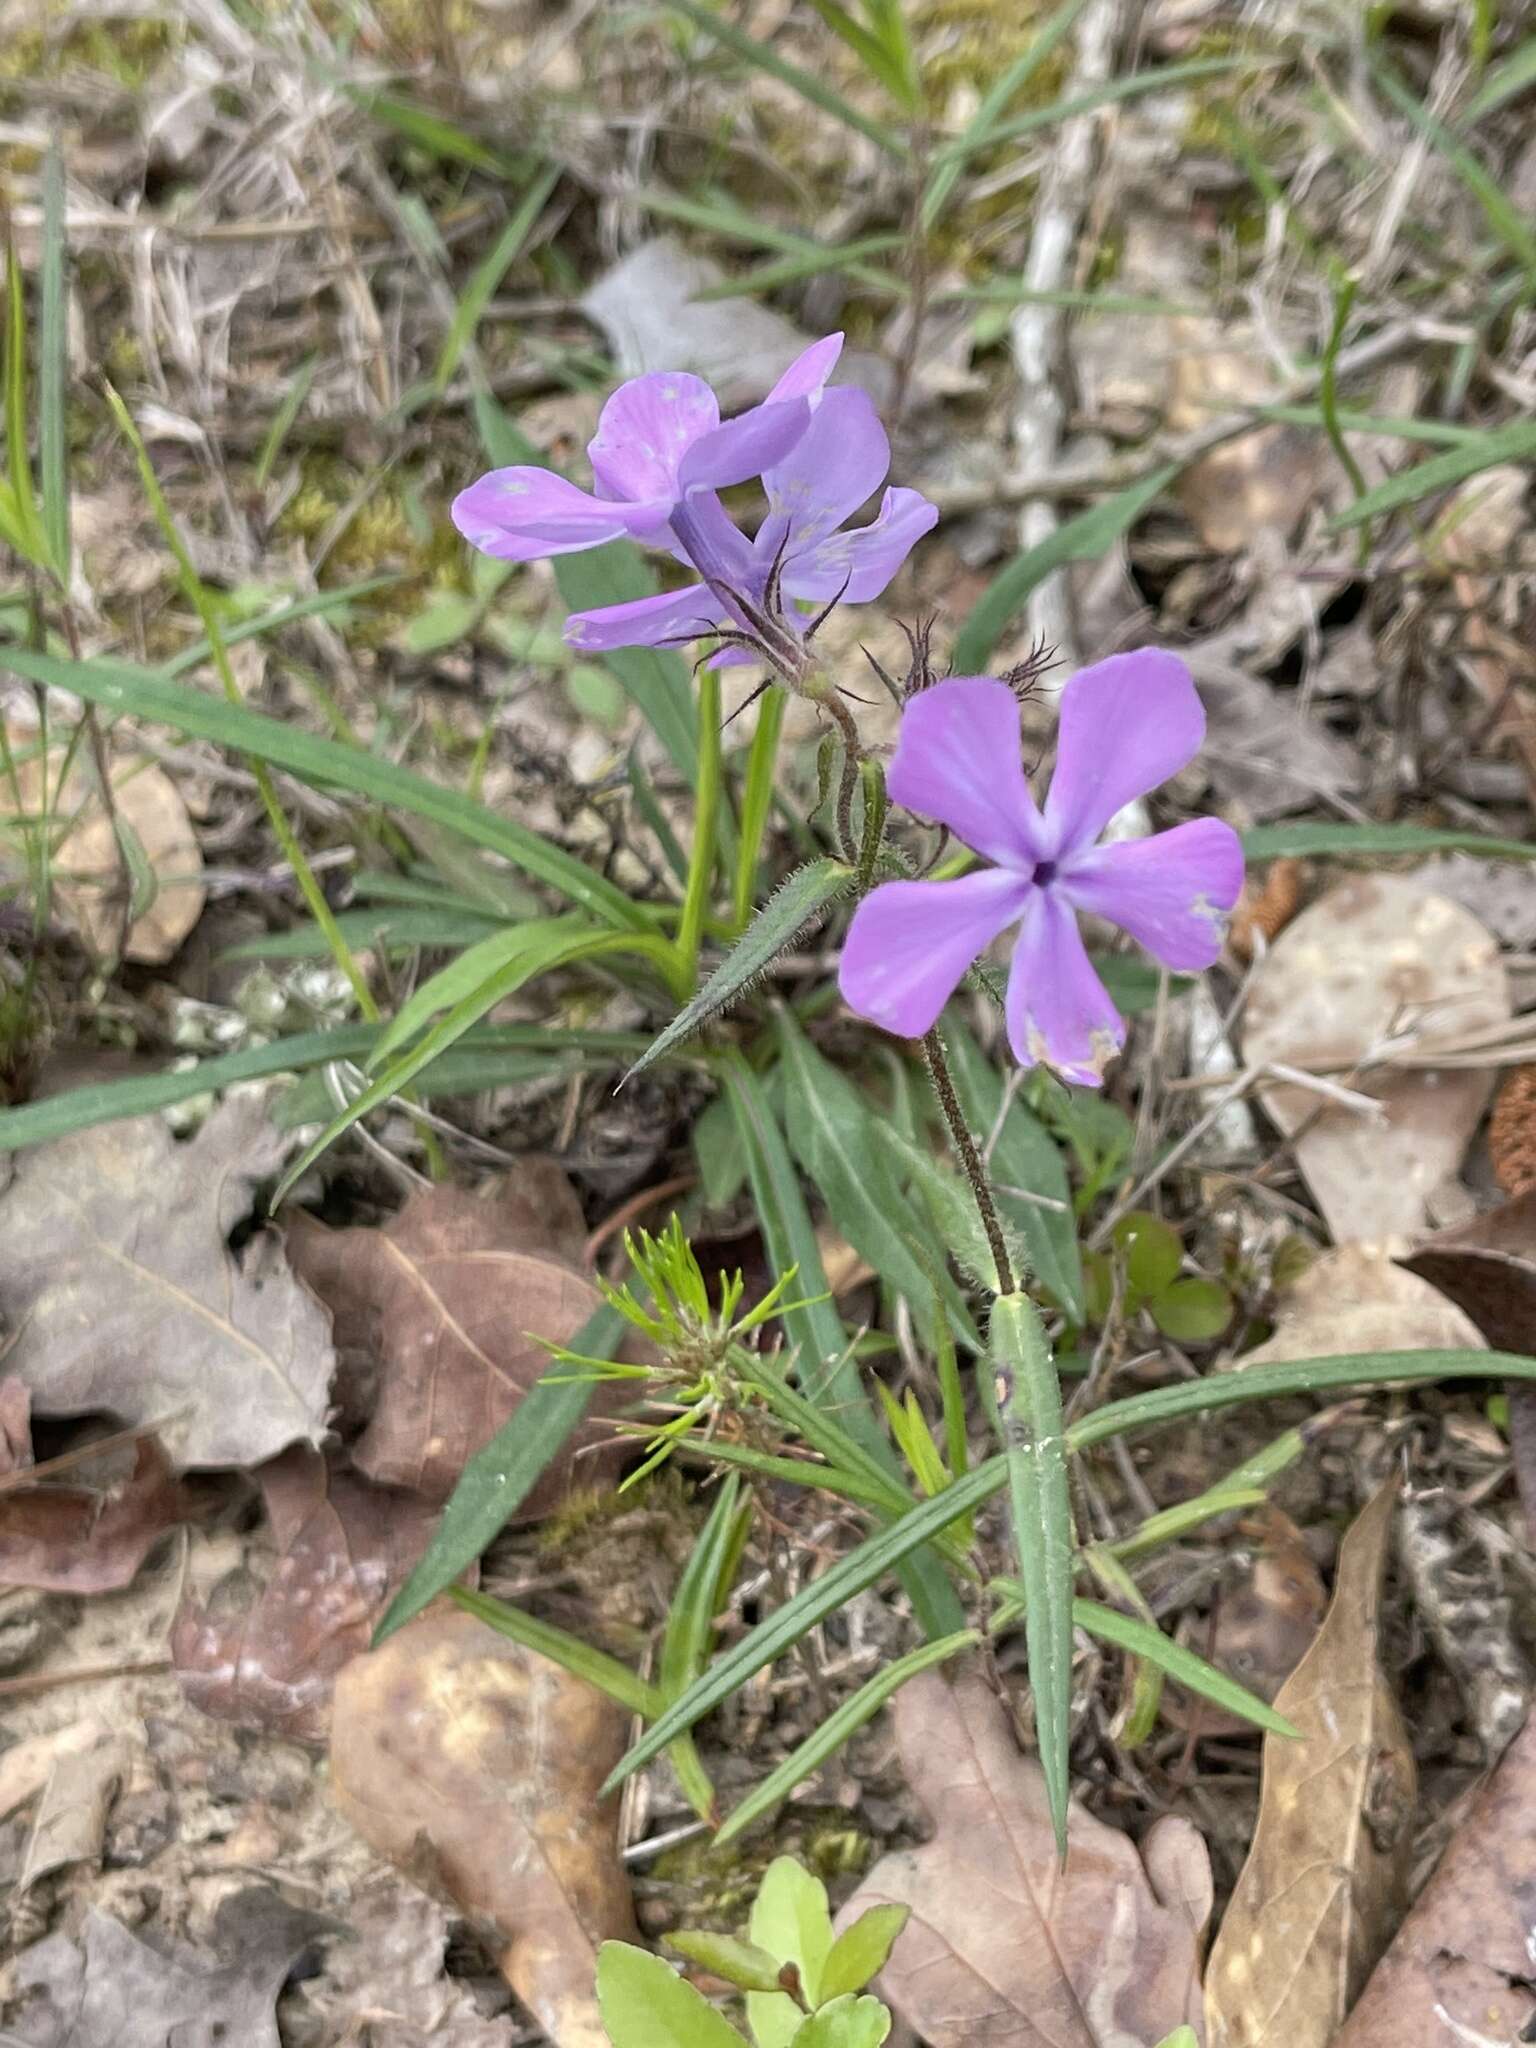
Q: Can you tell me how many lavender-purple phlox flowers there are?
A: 3